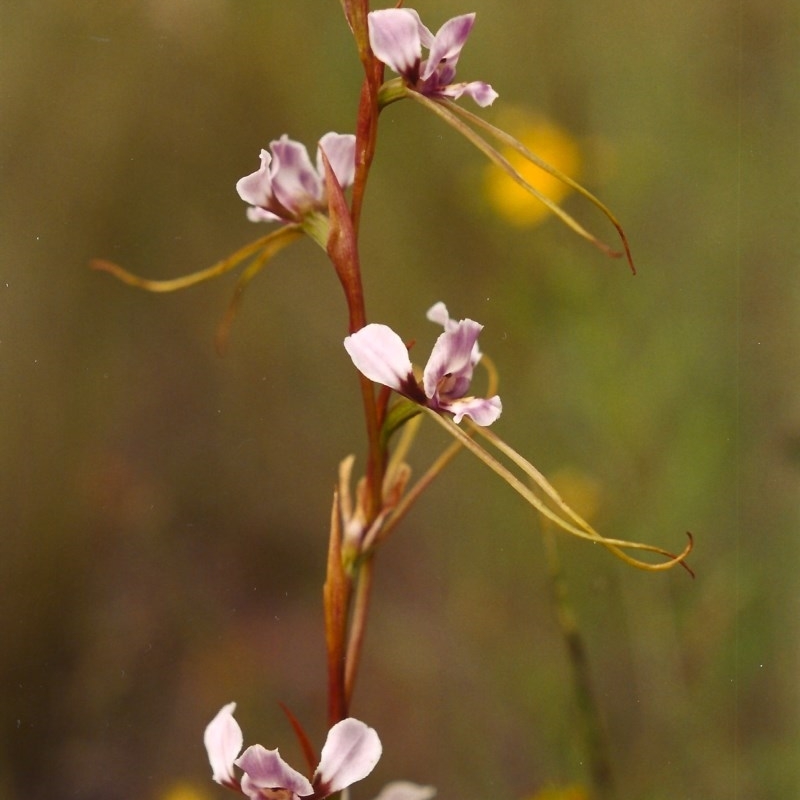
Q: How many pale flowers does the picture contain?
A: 4